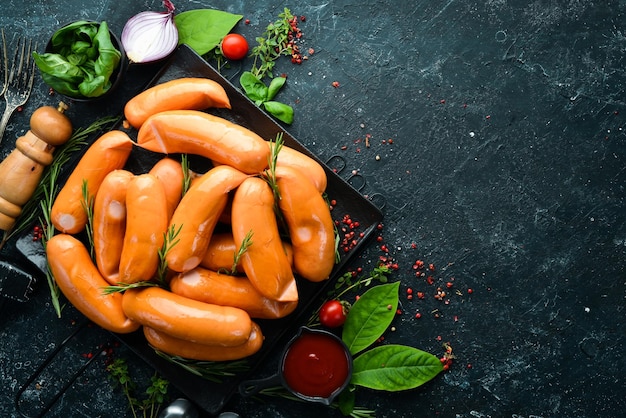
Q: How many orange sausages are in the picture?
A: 15